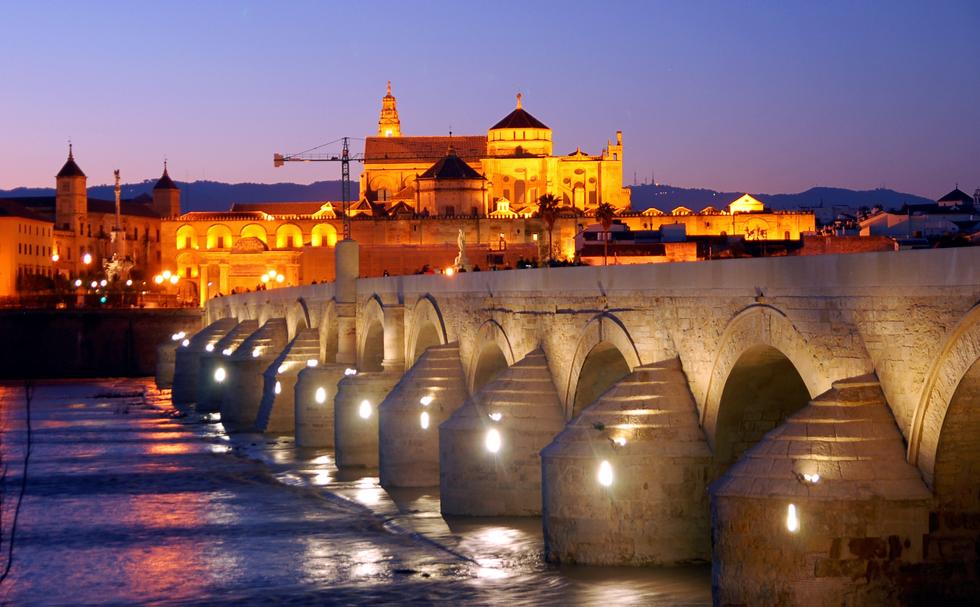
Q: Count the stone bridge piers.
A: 11